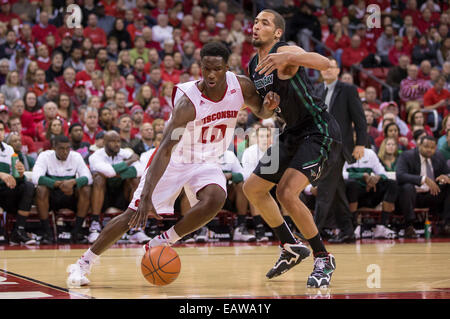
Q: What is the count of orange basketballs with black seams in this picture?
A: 1